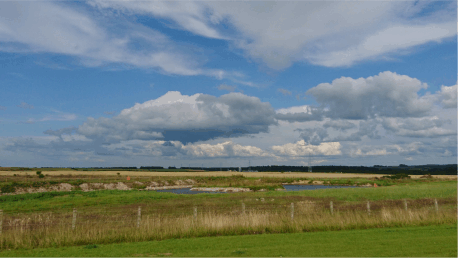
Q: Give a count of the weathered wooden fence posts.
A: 10